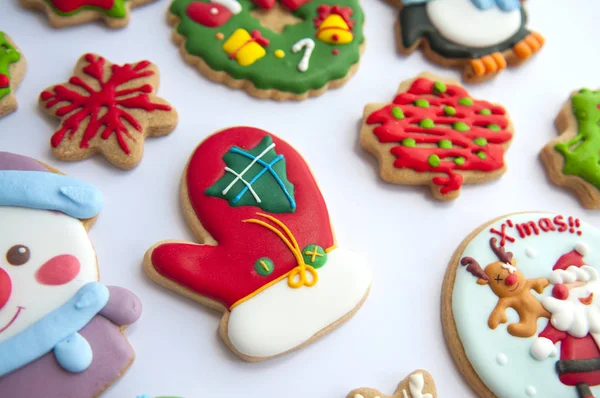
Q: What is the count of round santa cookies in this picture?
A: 1